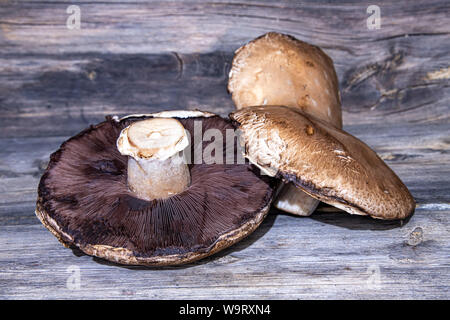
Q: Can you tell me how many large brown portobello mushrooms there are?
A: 3